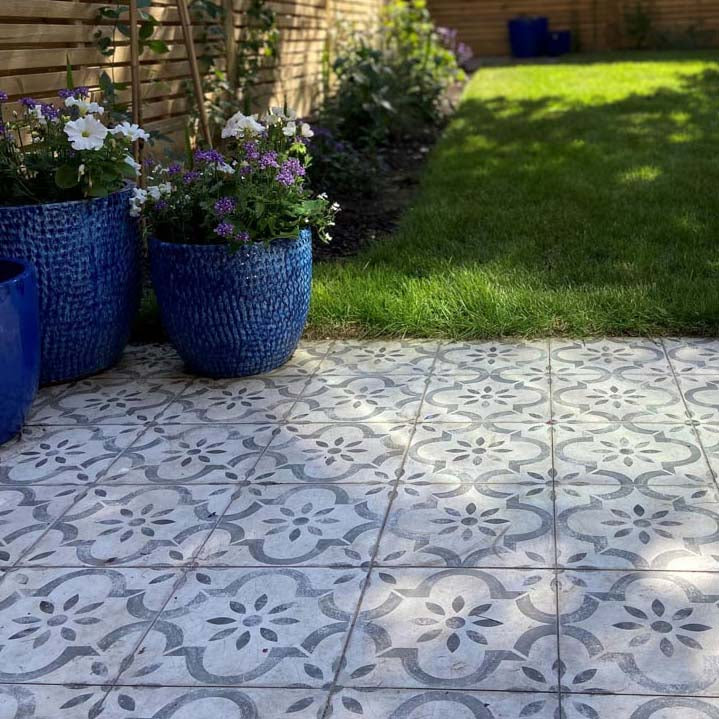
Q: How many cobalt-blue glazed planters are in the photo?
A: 5